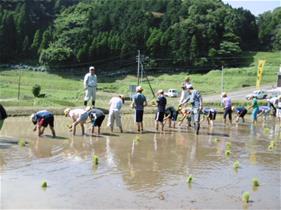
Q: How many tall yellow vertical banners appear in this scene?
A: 1